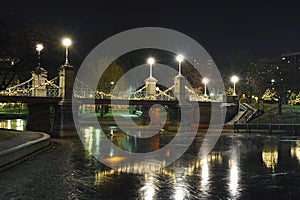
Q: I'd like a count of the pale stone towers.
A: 4